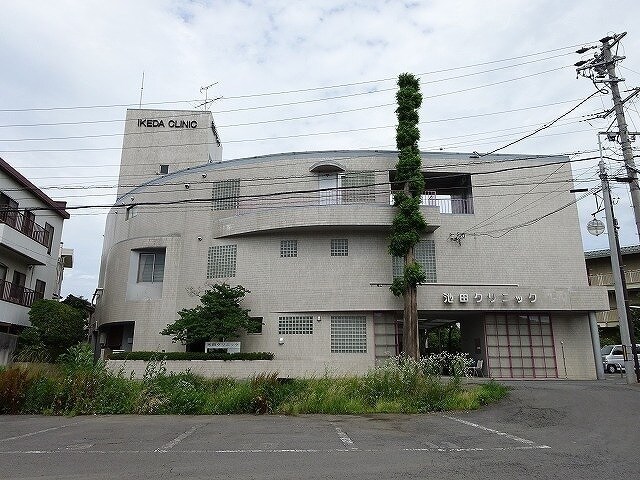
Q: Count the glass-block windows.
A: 8